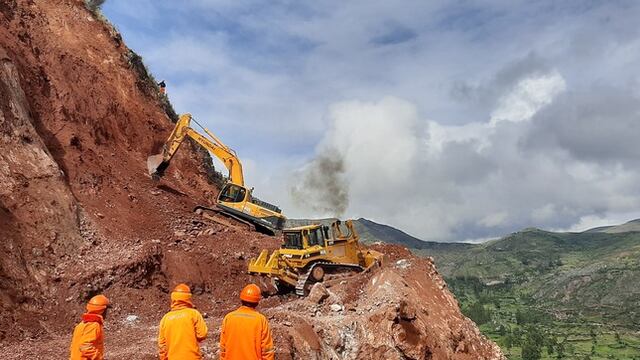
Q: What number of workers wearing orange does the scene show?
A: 3